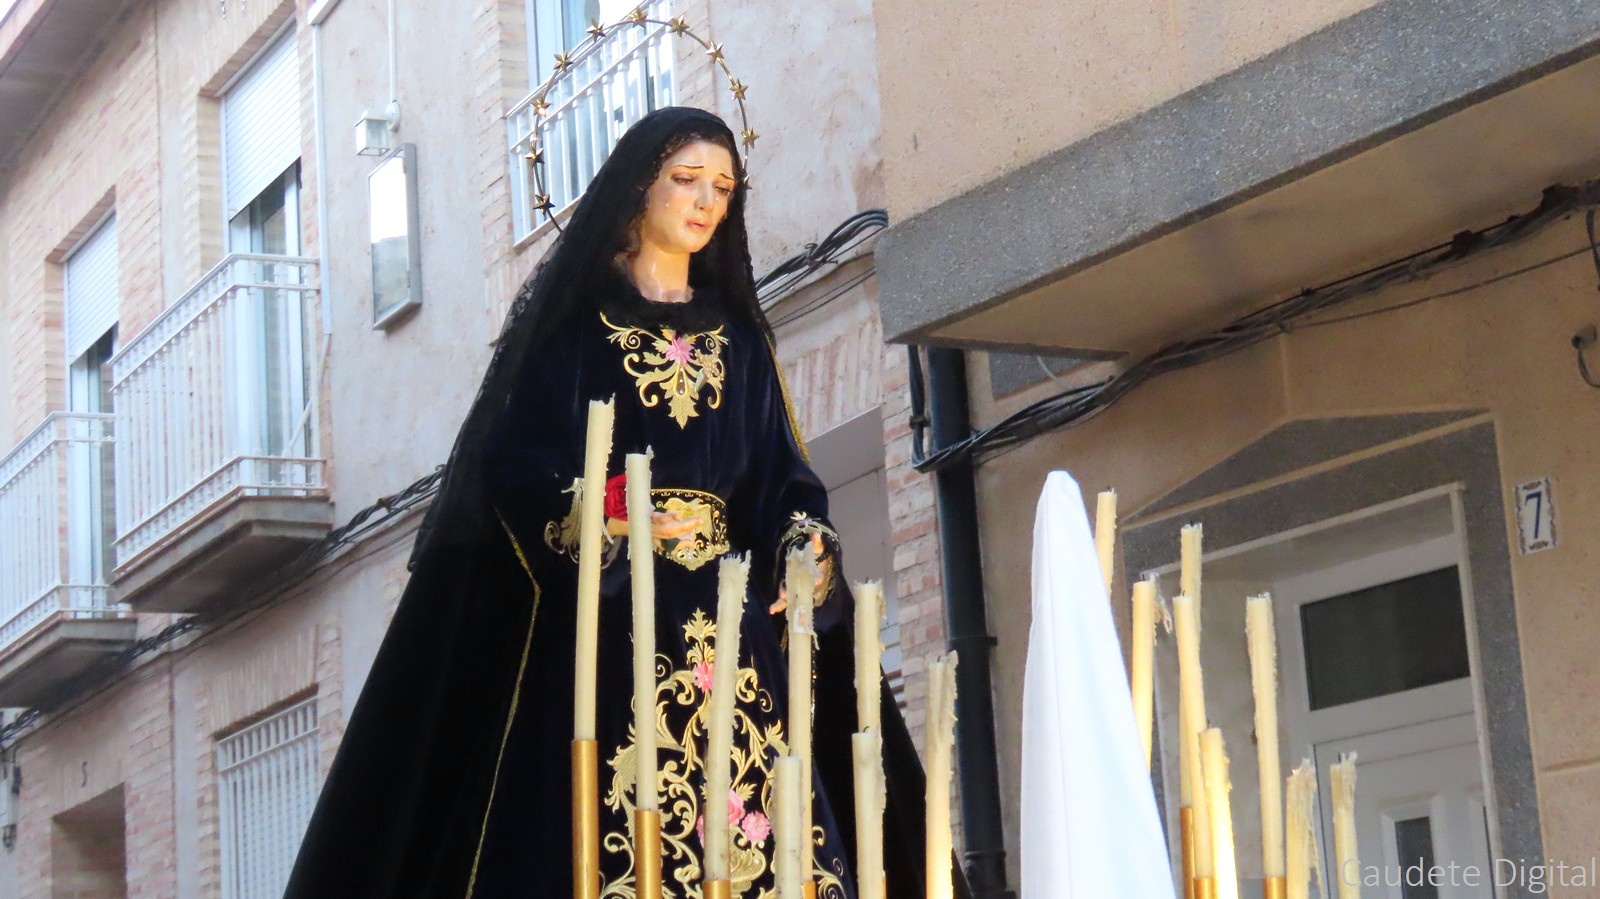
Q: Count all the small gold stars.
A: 11